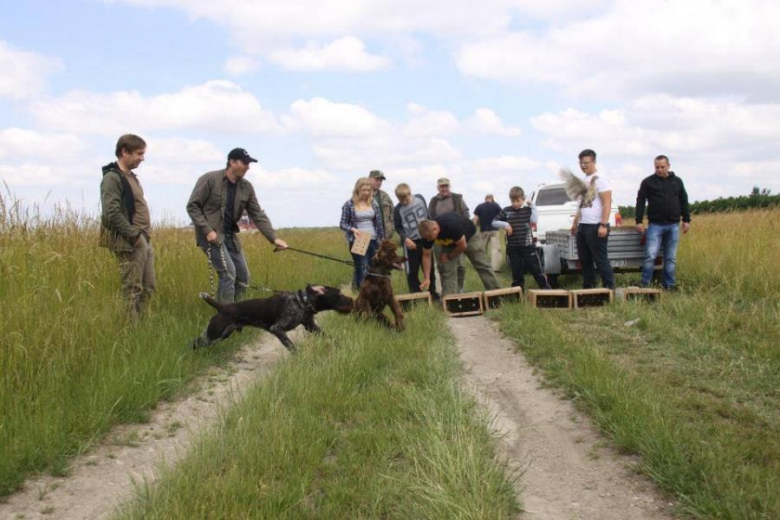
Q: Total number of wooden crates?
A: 6